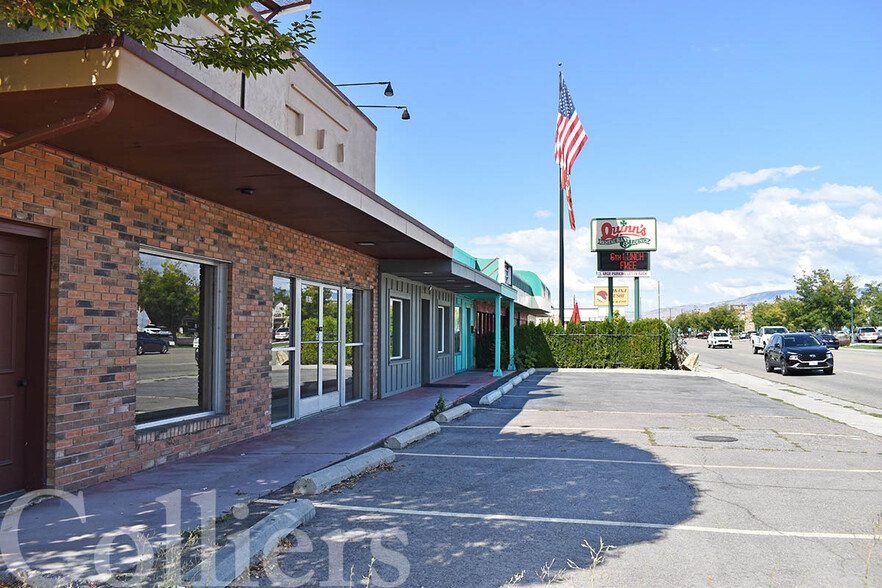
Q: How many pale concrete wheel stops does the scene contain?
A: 9